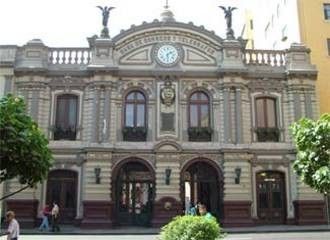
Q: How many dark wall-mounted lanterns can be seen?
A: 3